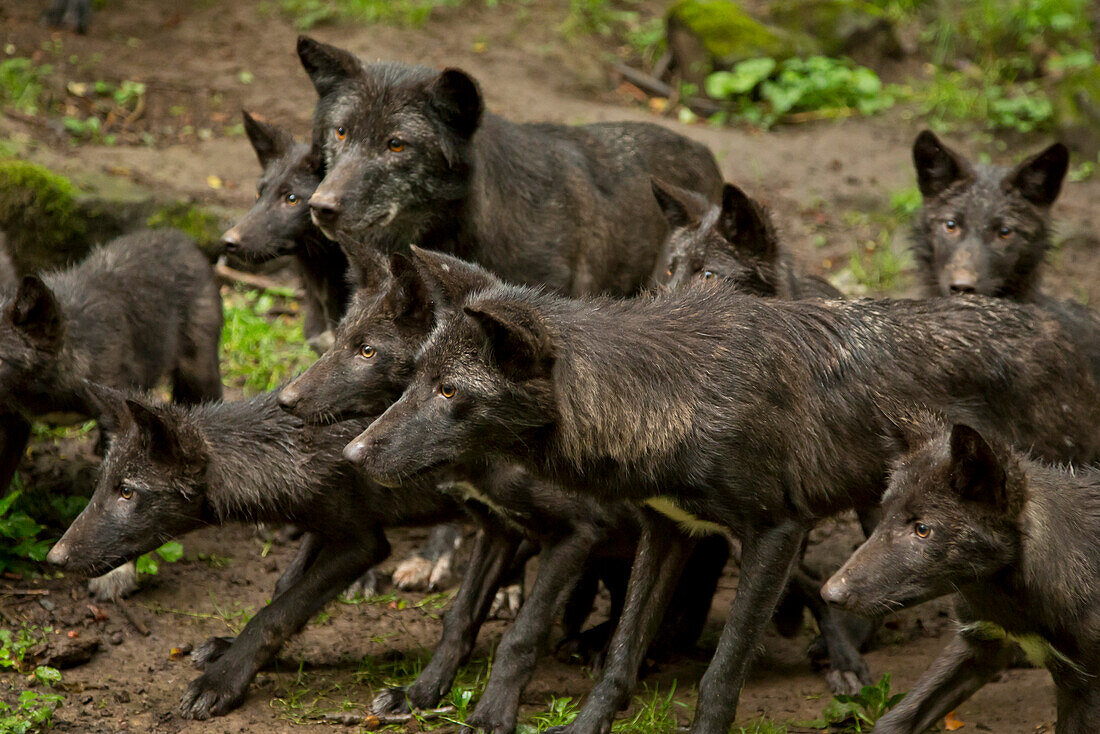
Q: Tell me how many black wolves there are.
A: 9